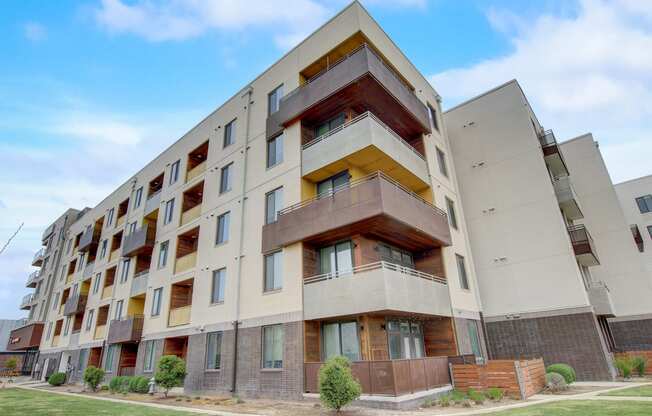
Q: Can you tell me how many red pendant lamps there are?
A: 0